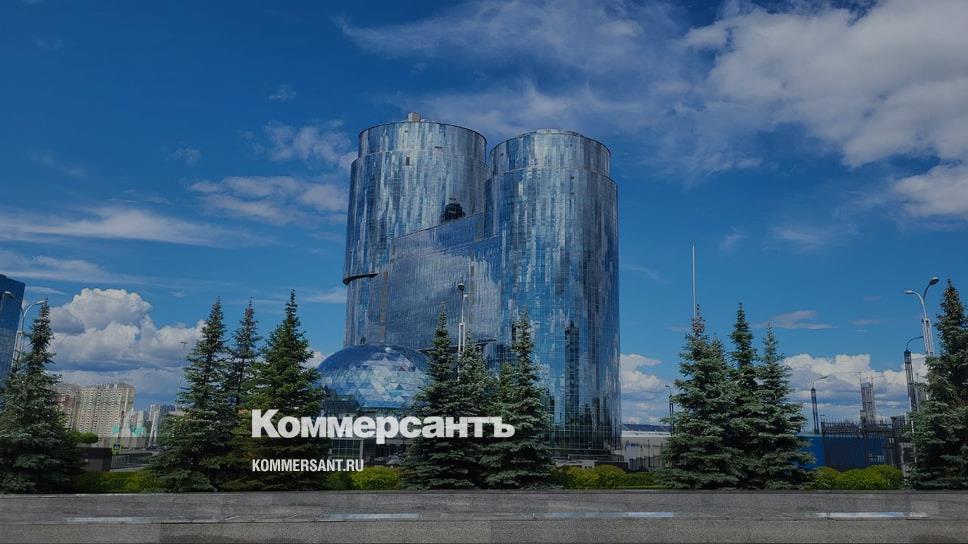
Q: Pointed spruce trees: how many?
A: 11